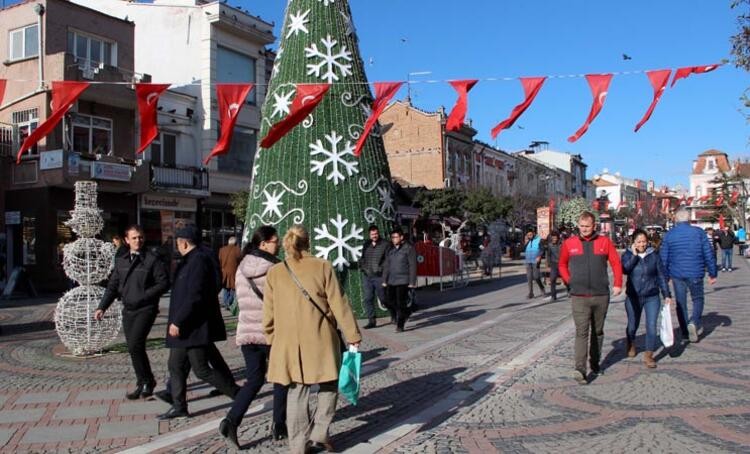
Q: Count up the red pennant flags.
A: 11